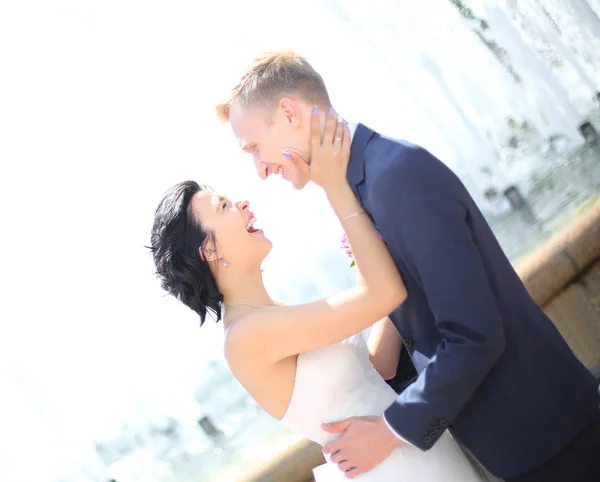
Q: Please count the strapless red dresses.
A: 0